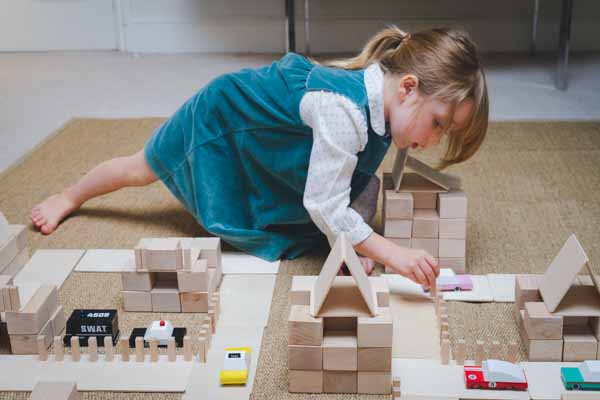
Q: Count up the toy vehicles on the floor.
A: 6